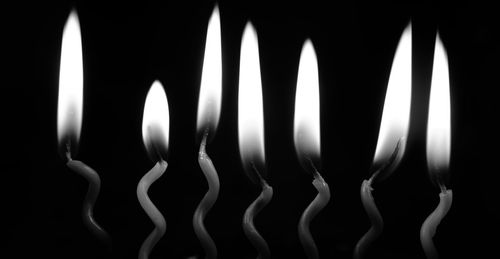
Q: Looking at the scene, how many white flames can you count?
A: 7